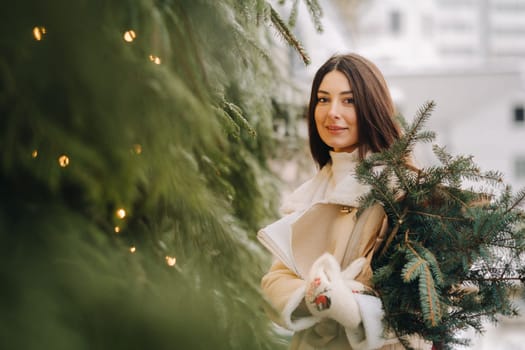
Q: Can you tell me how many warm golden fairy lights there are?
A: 10